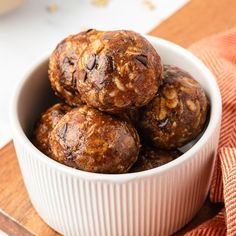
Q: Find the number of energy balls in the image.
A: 6